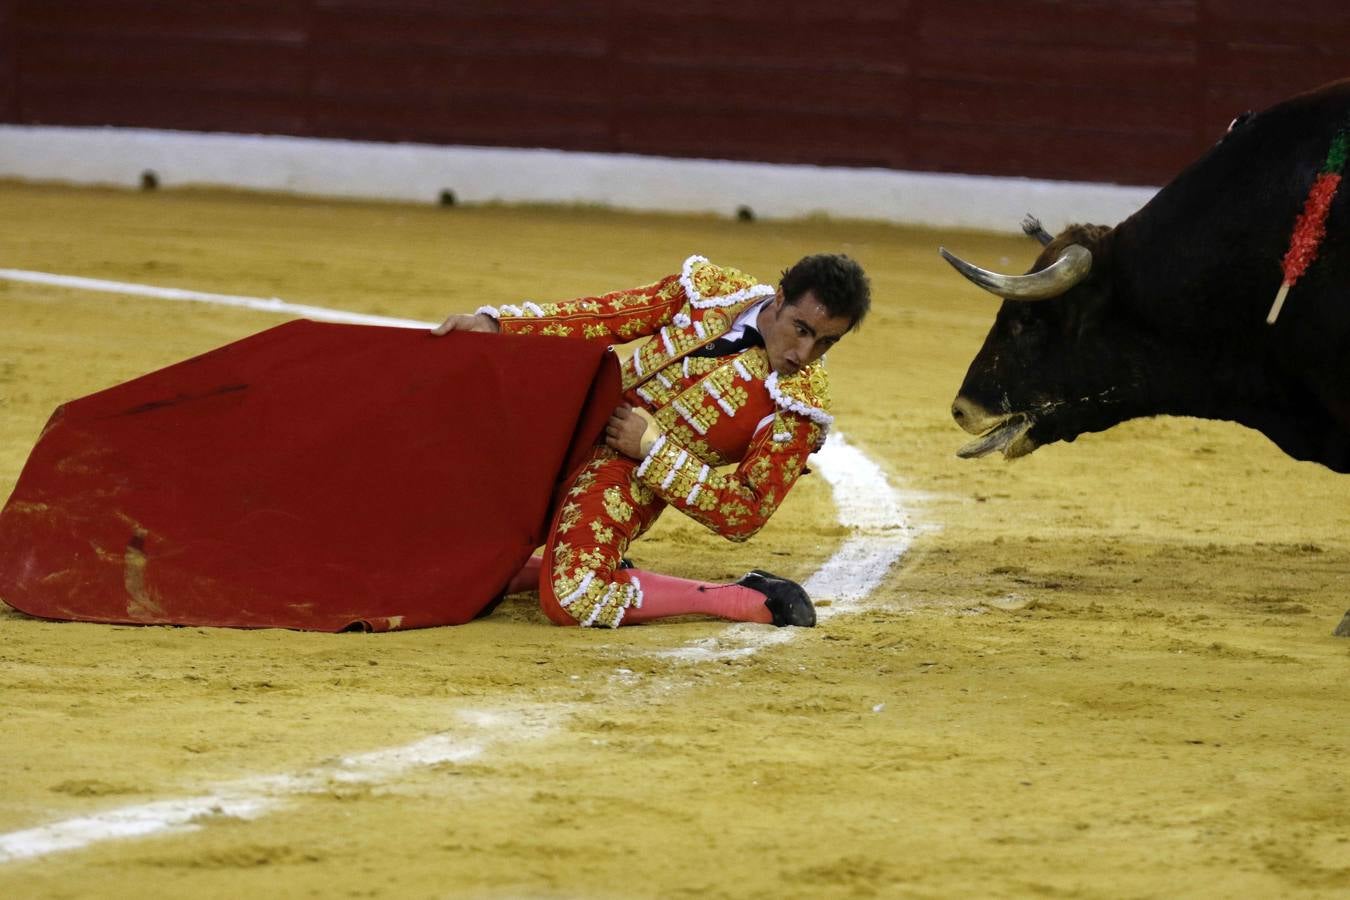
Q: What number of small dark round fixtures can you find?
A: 3